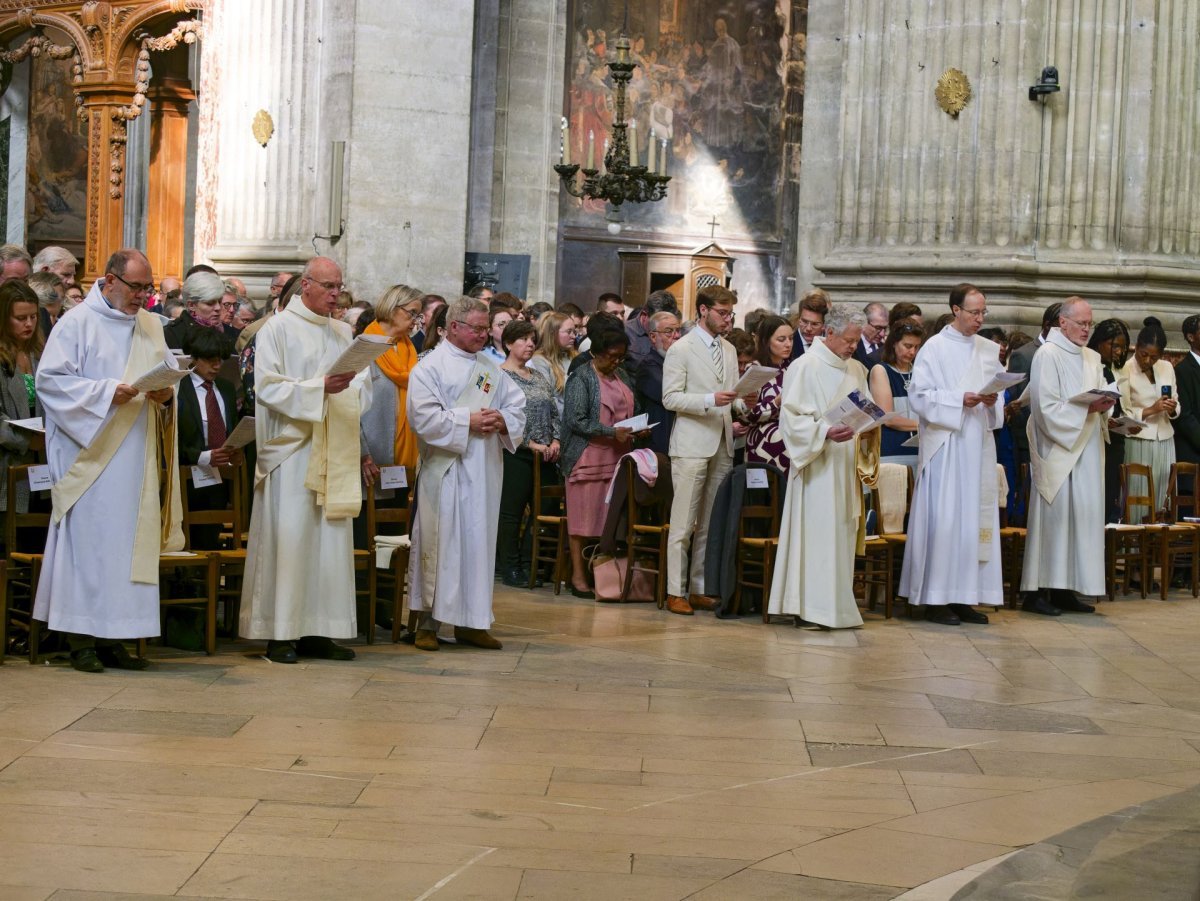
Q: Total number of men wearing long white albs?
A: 6